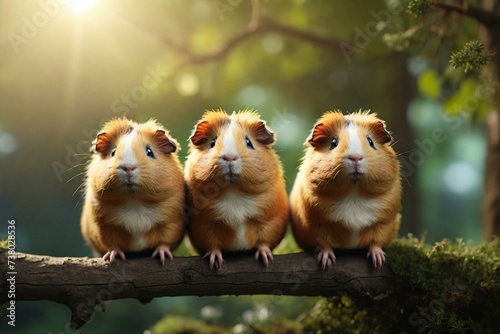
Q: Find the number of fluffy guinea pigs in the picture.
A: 3